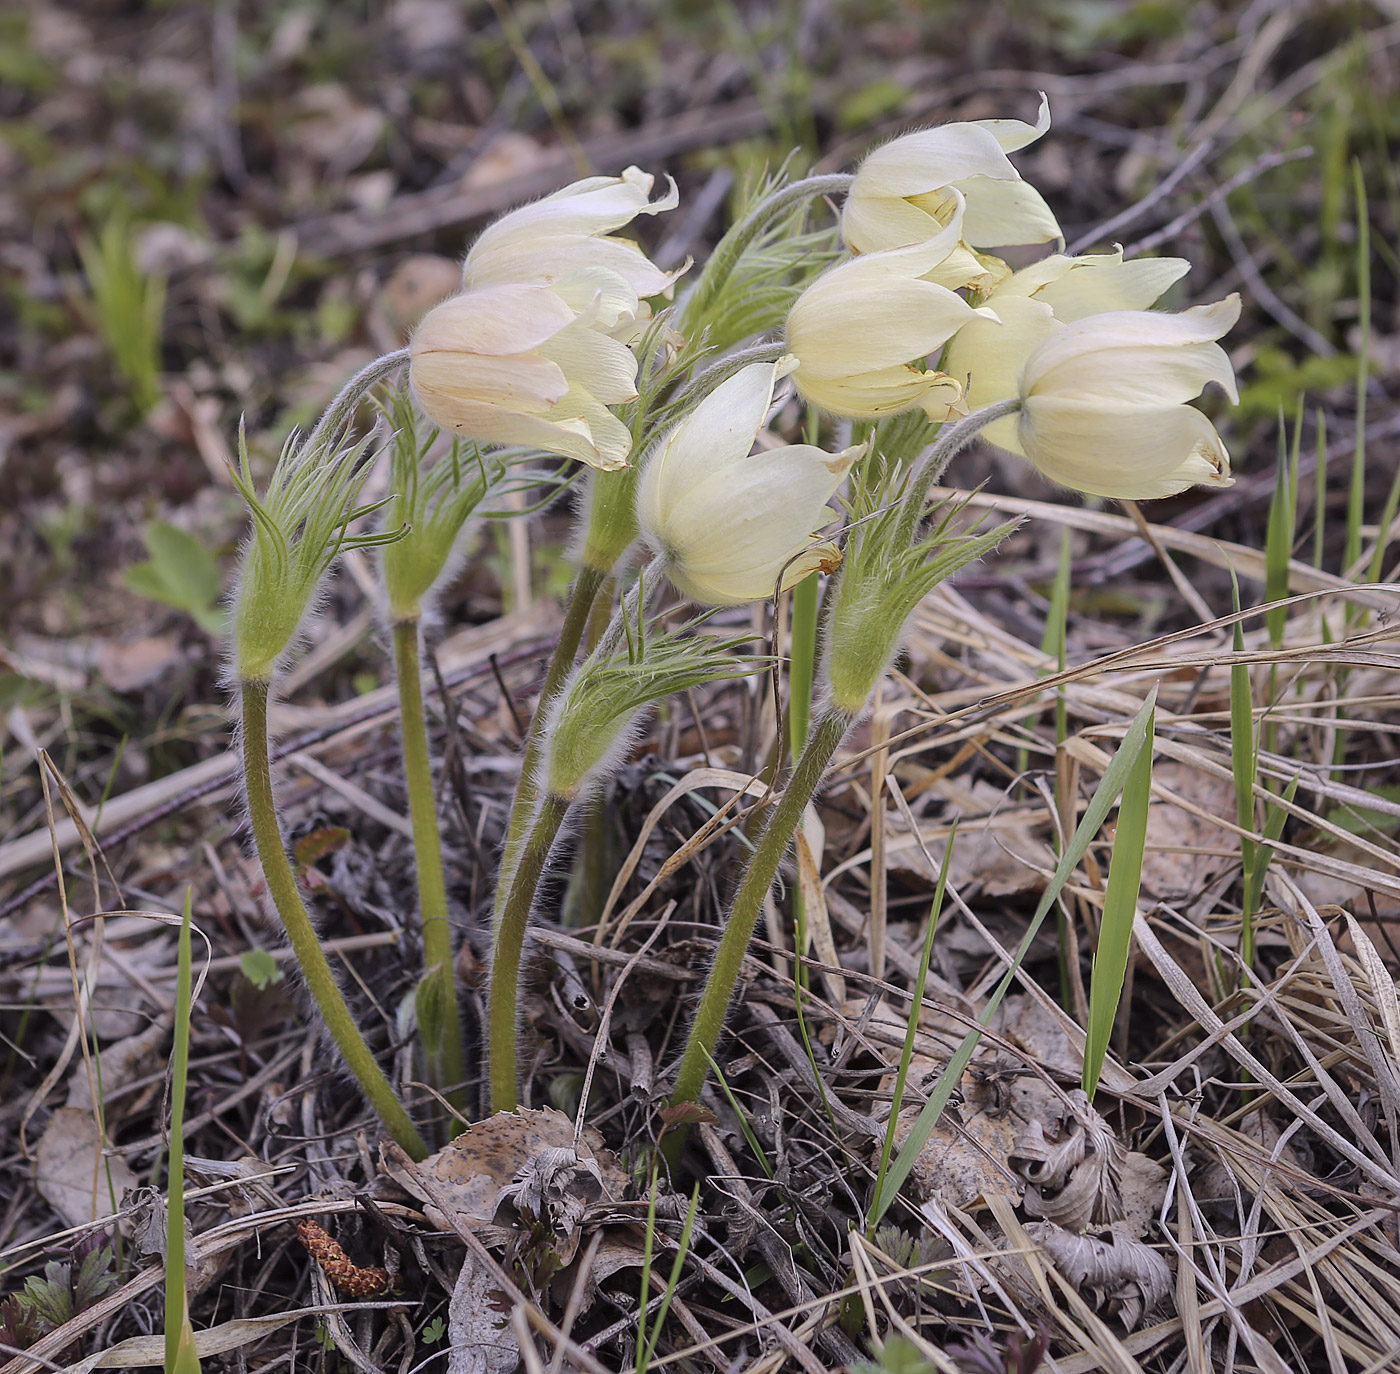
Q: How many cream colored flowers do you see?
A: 7